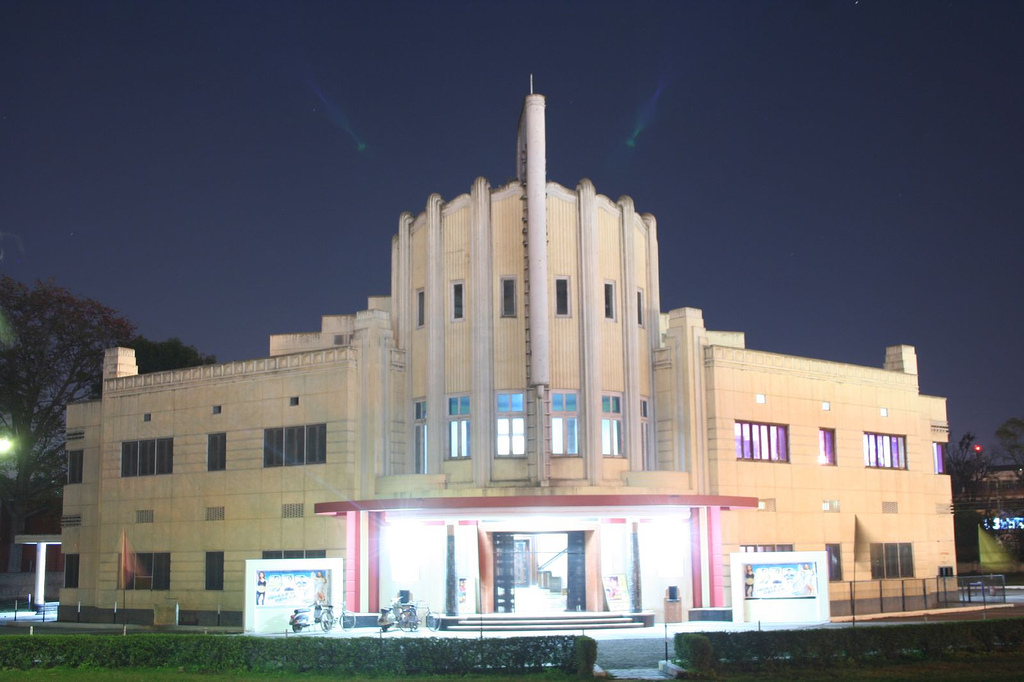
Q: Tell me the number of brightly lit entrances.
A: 1